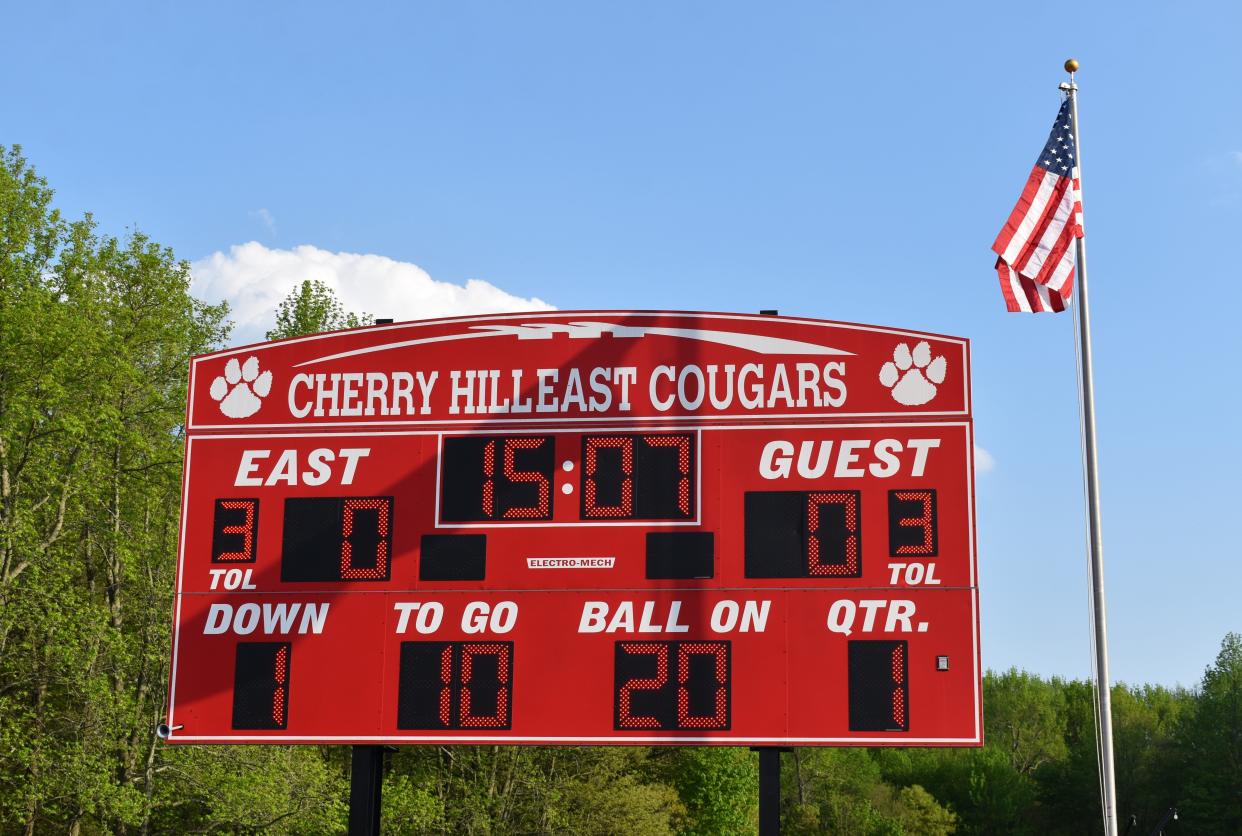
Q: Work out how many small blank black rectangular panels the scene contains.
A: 2